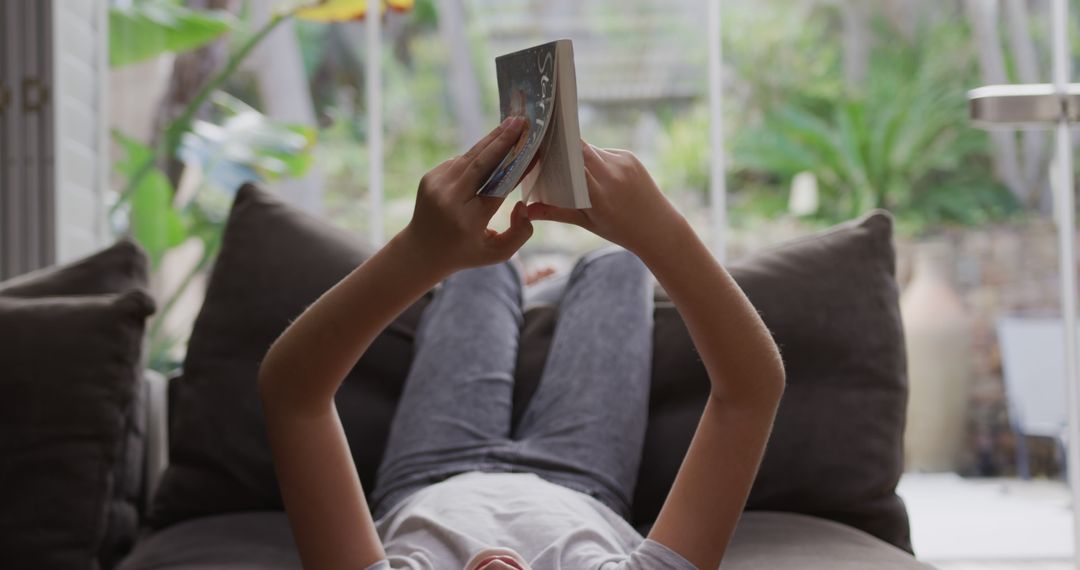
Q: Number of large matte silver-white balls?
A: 0